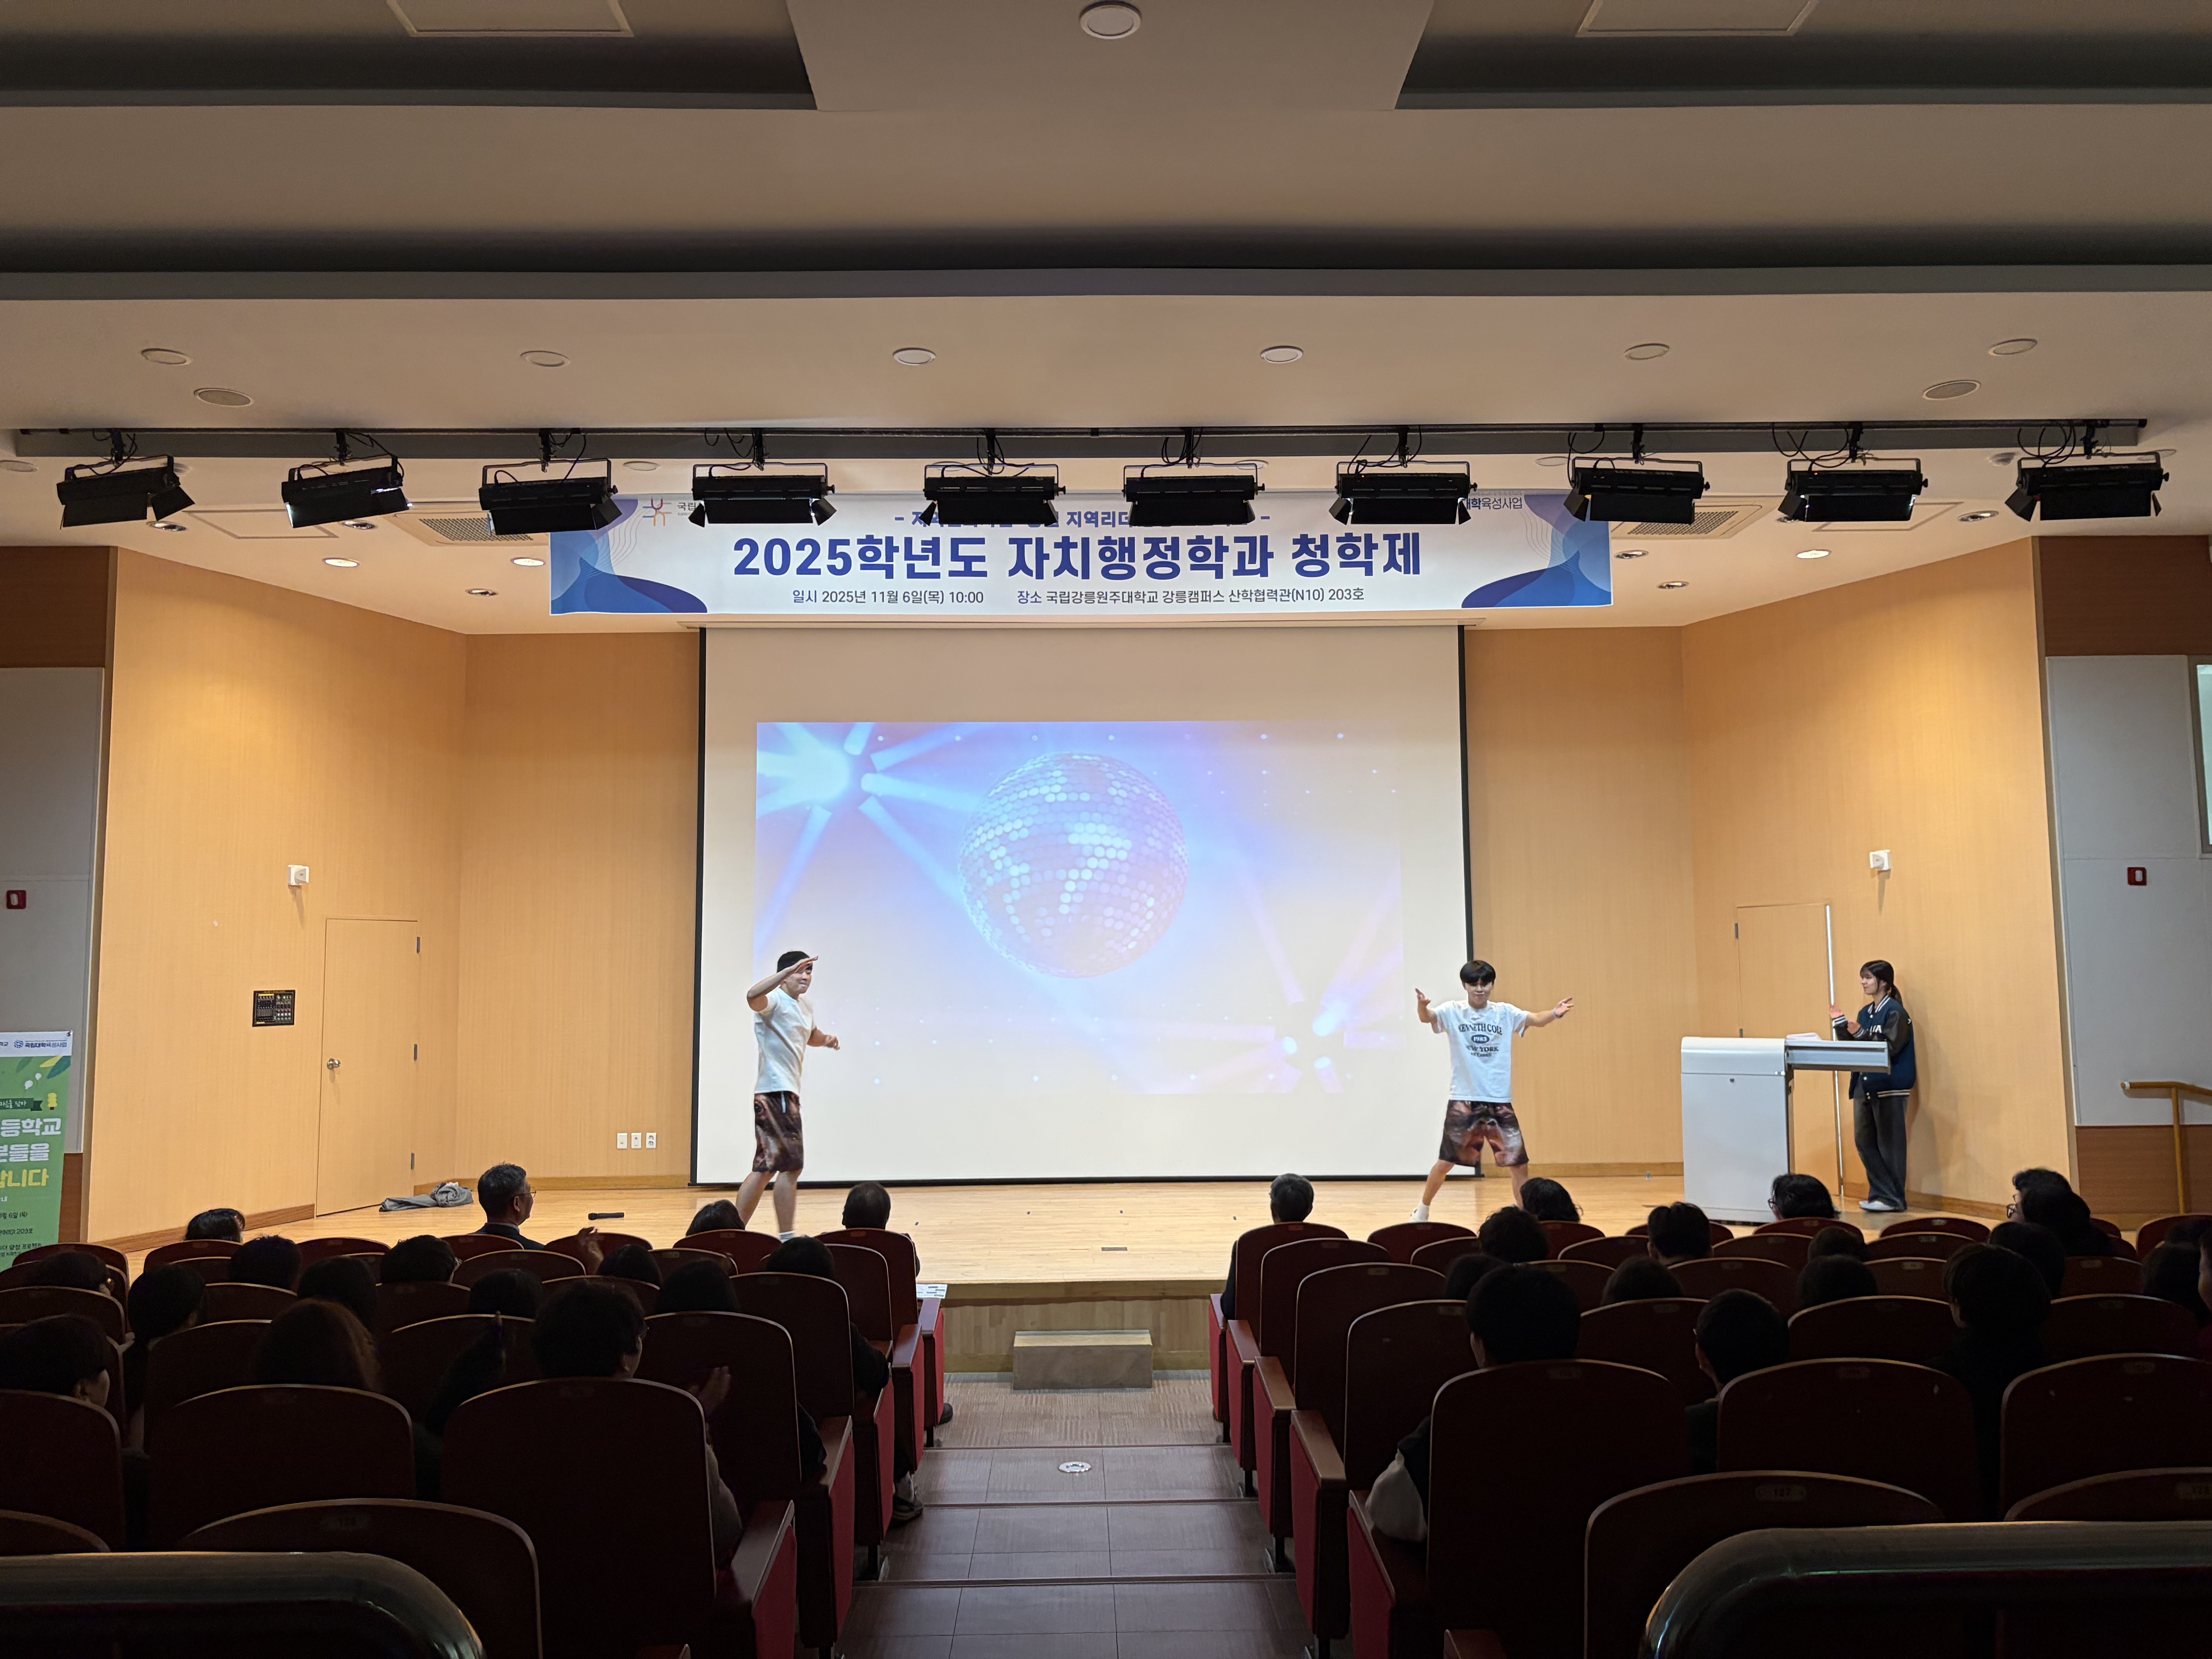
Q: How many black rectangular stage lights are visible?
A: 10